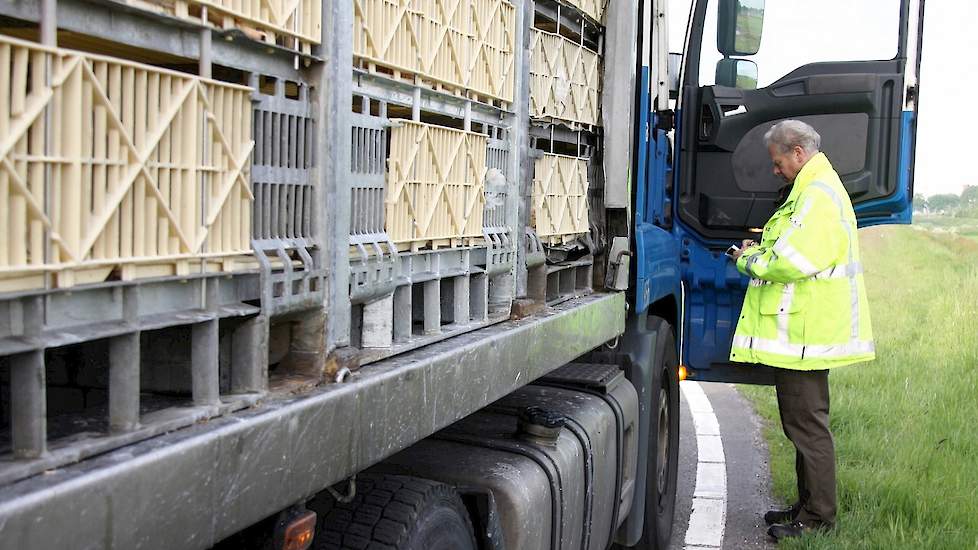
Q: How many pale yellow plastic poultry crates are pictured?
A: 7